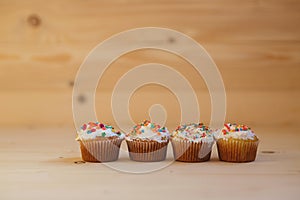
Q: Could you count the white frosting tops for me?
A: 4